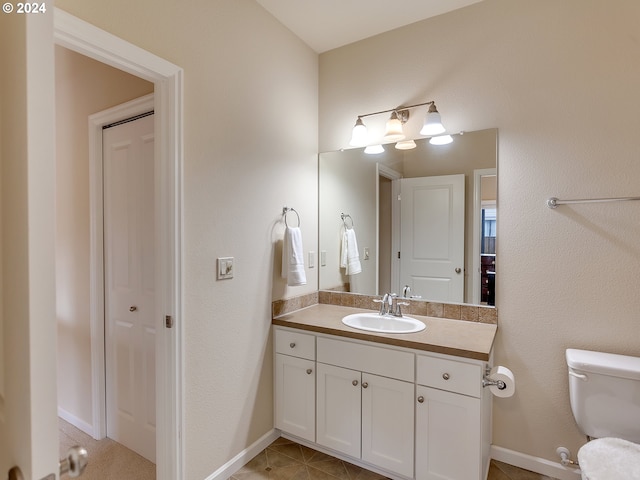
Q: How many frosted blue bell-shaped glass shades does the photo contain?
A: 0